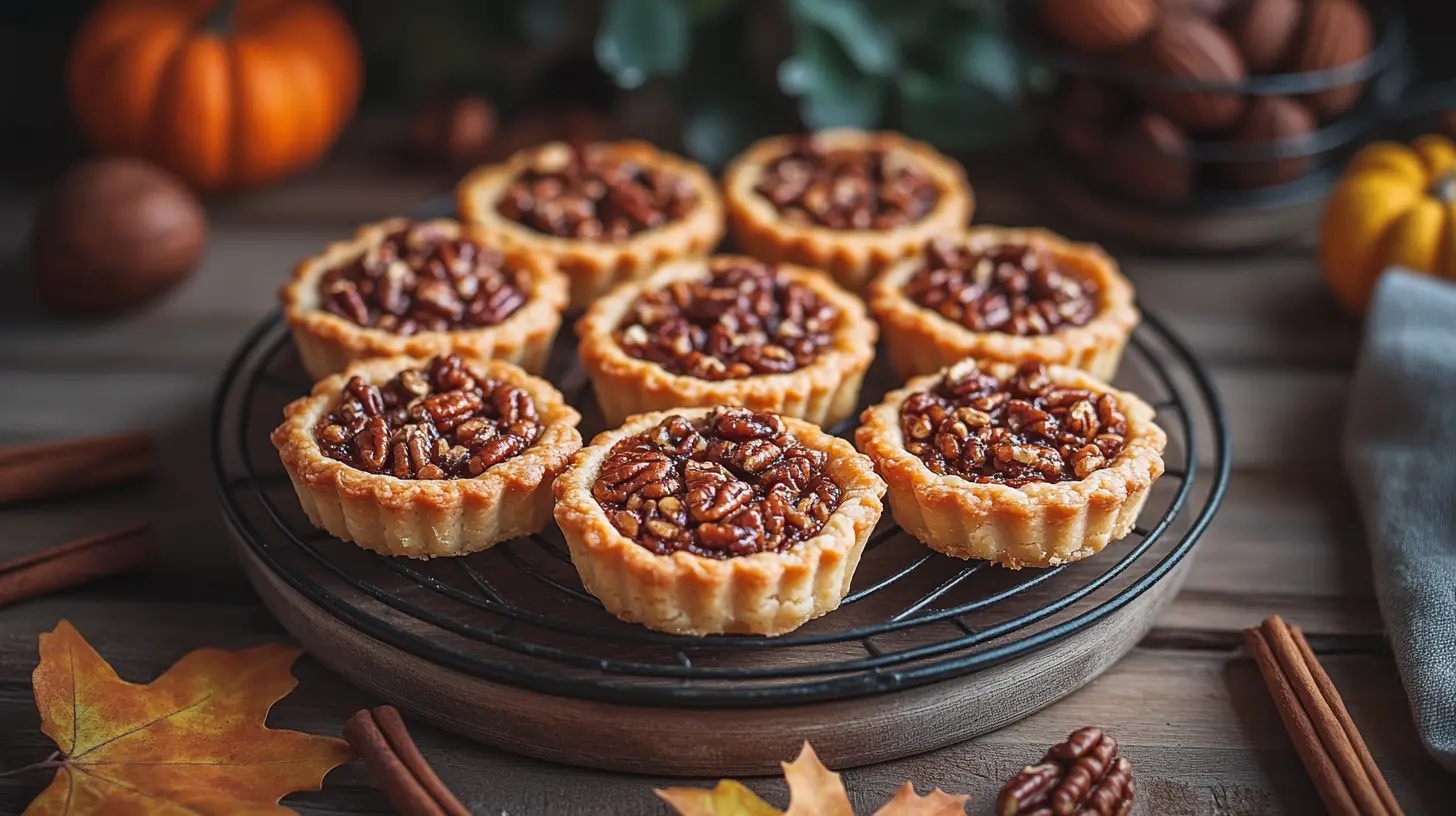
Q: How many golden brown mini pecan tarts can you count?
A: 8